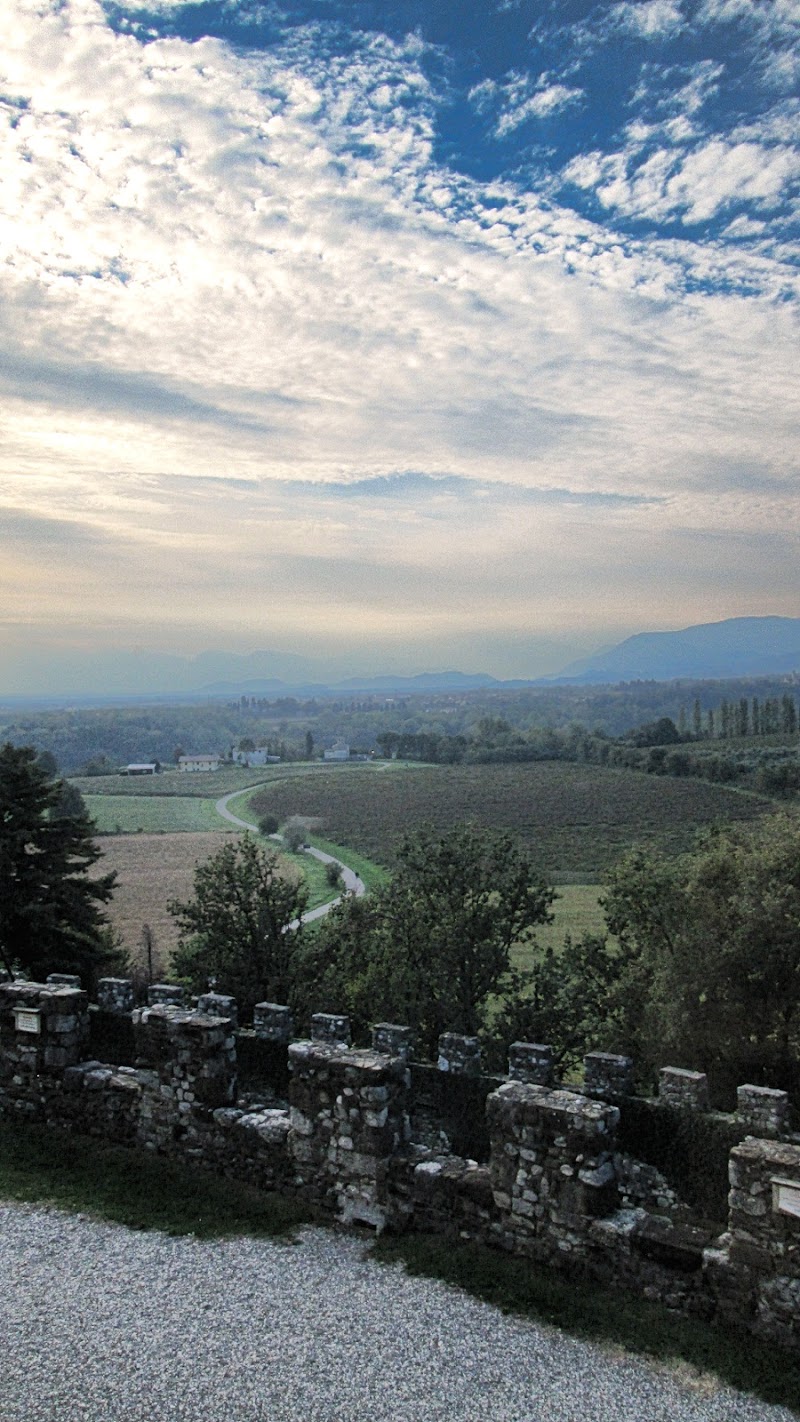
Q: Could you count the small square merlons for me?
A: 12